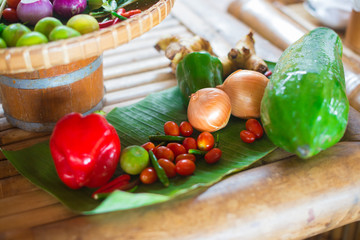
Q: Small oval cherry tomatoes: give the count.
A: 14